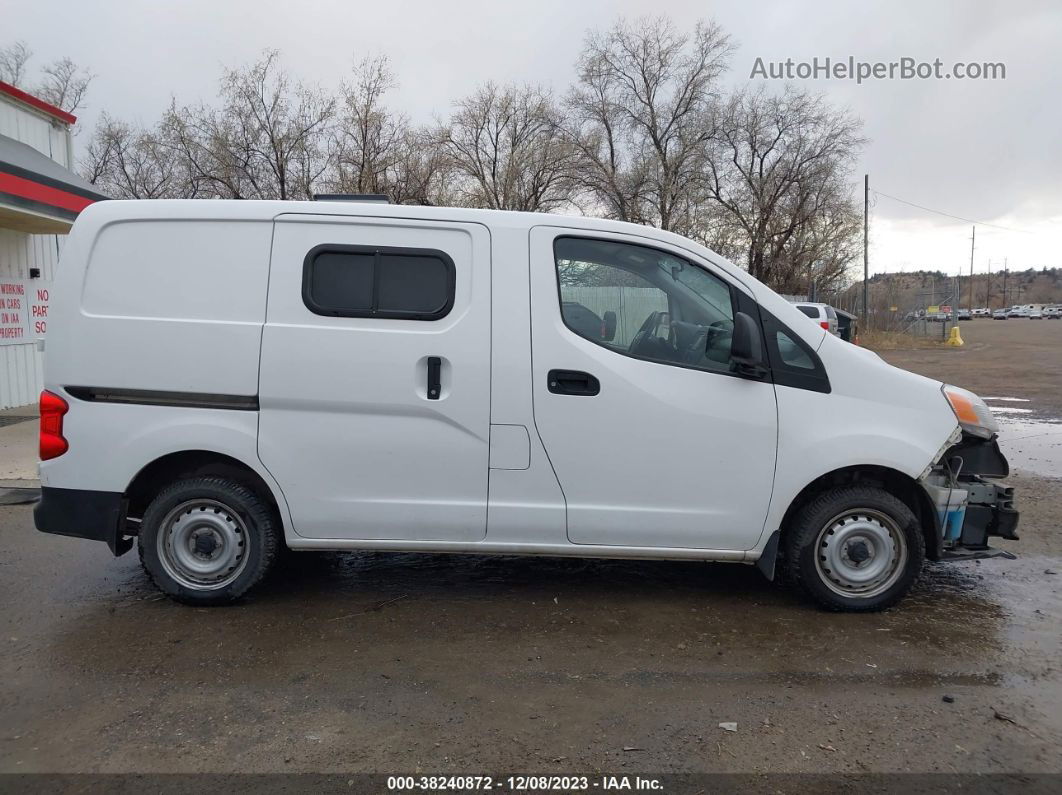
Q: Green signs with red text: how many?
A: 0